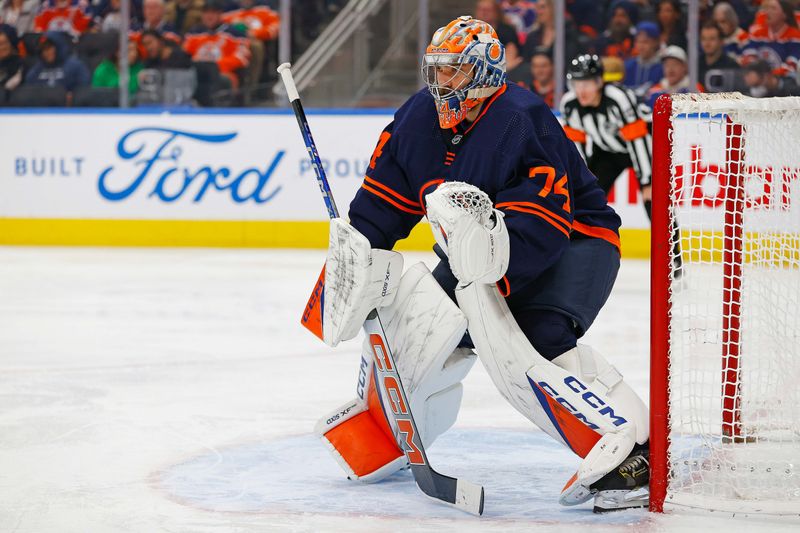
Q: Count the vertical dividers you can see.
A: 5